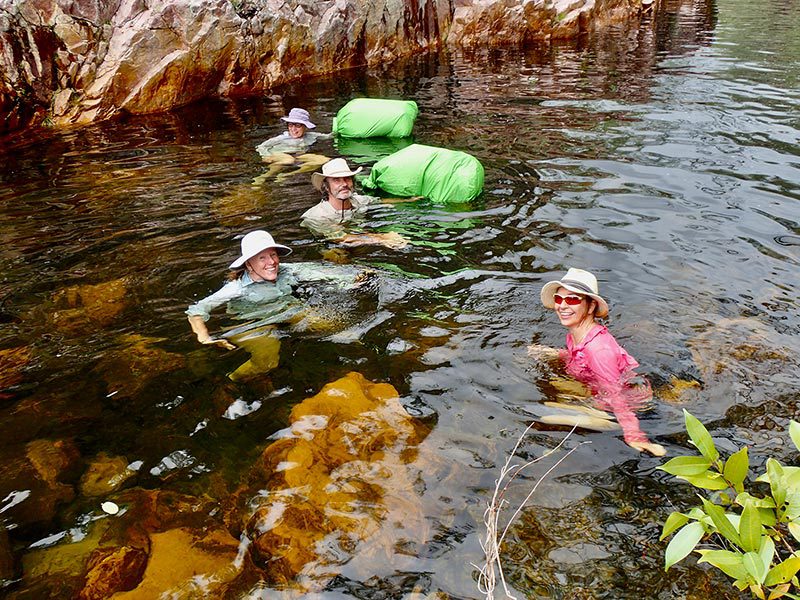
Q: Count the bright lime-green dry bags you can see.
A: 2